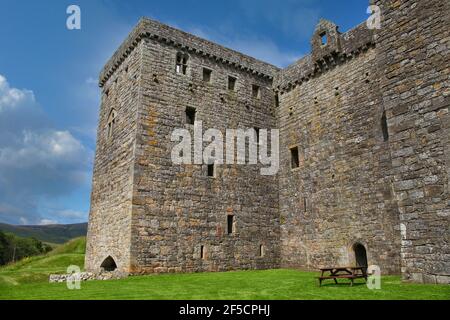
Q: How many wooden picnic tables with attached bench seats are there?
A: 1